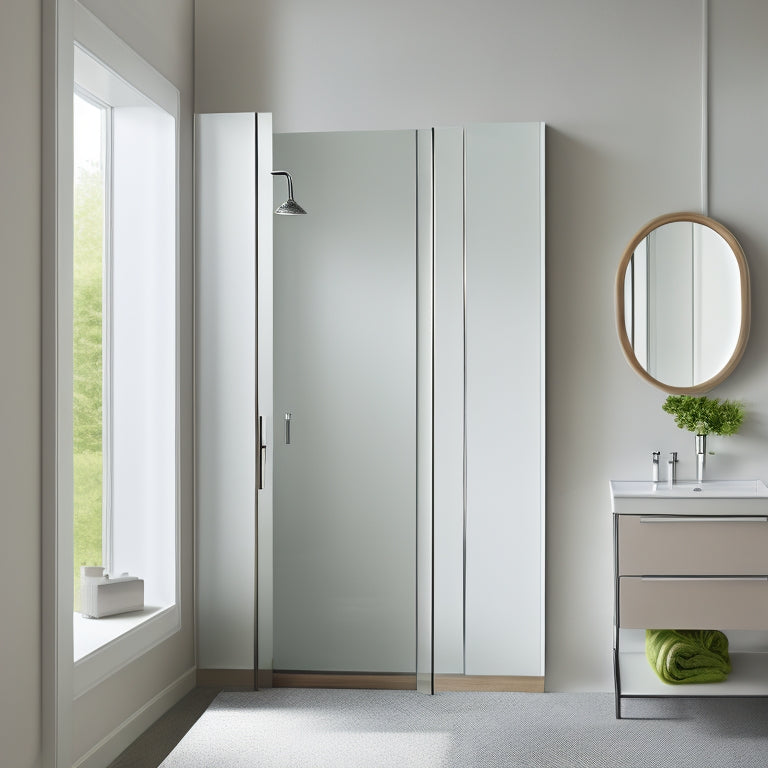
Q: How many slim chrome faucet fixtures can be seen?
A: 2